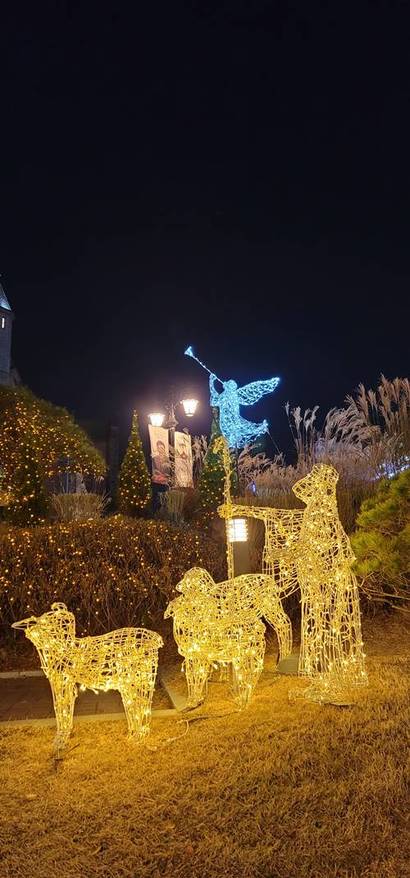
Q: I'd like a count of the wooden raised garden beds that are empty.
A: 0